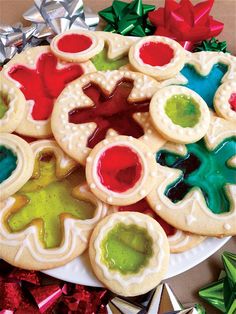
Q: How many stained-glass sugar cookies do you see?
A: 15